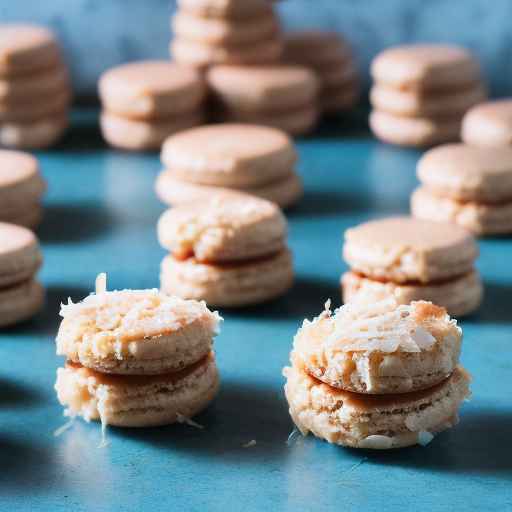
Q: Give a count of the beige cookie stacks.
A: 15